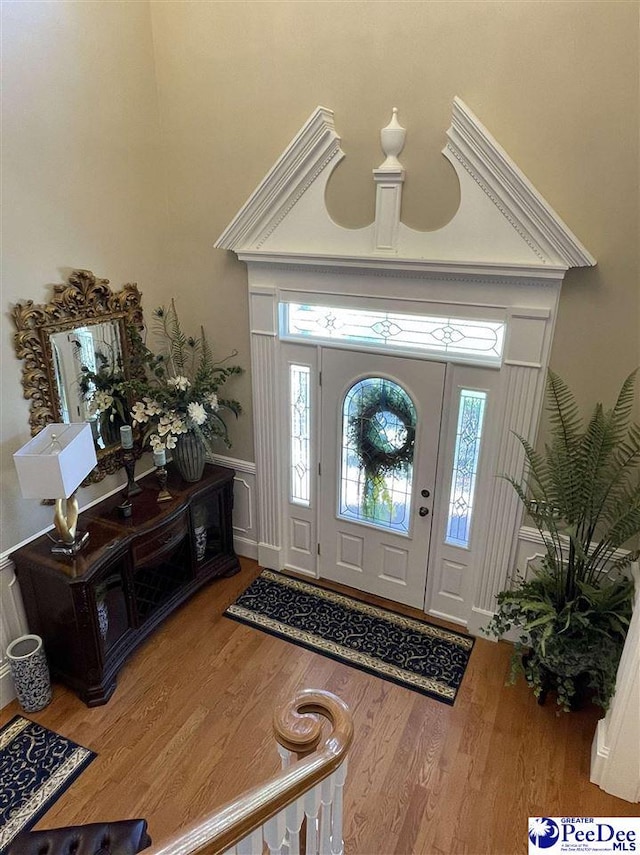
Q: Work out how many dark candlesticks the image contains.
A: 2